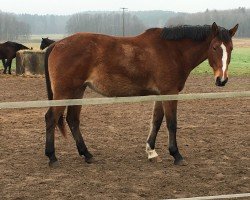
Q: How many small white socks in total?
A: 1